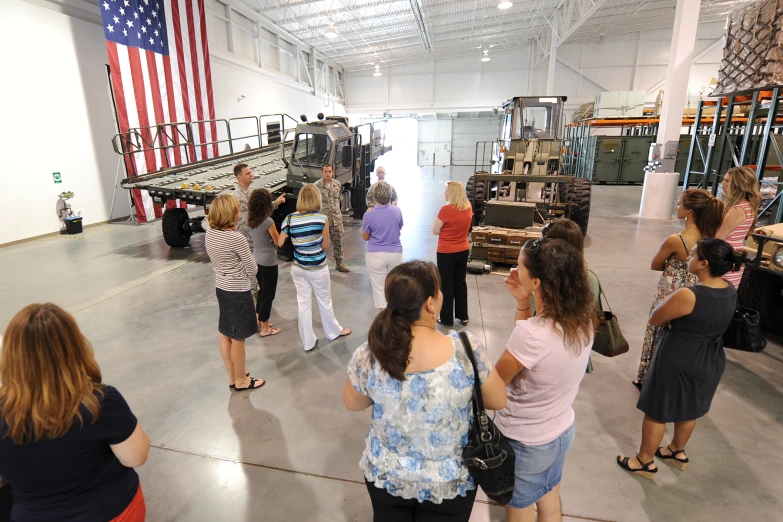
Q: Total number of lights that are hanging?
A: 4